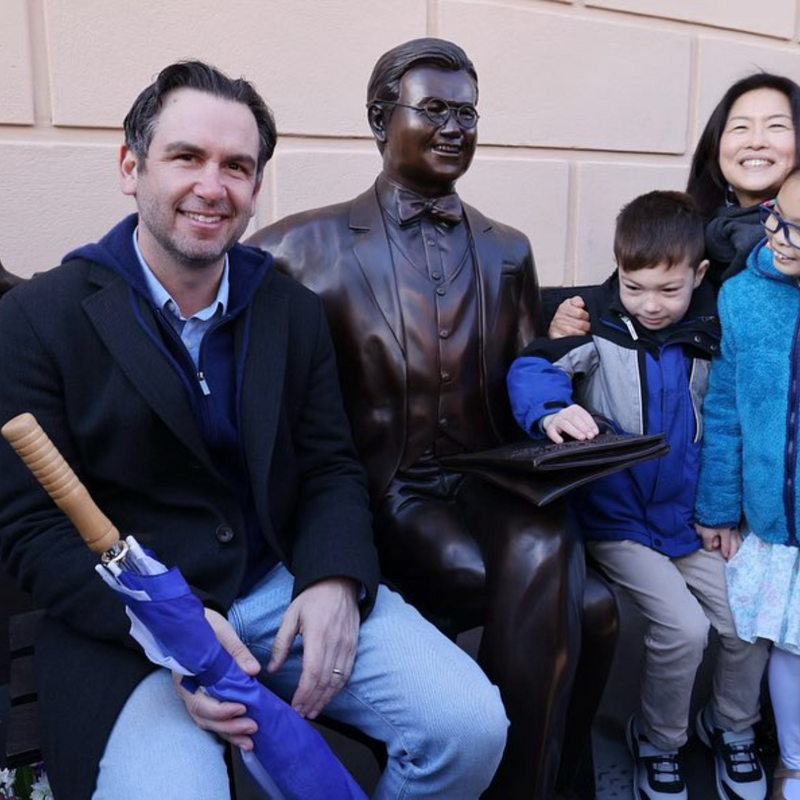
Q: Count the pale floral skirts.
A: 1